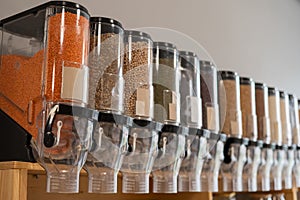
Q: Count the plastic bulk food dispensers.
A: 13